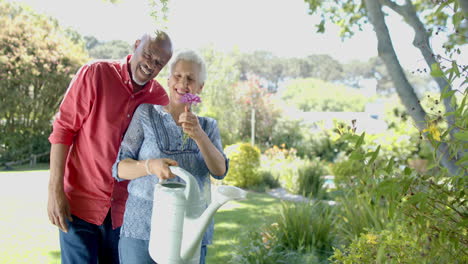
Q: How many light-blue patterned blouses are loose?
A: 1